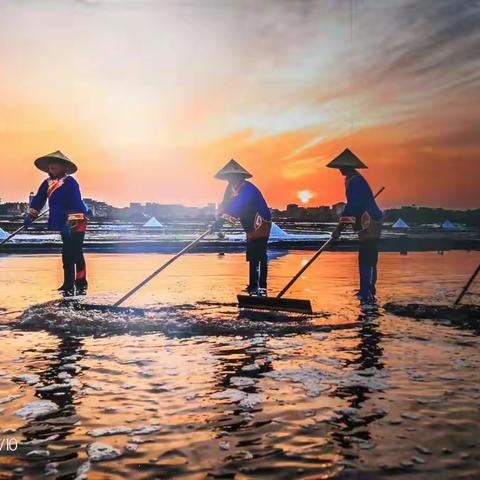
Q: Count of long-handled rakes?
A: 4